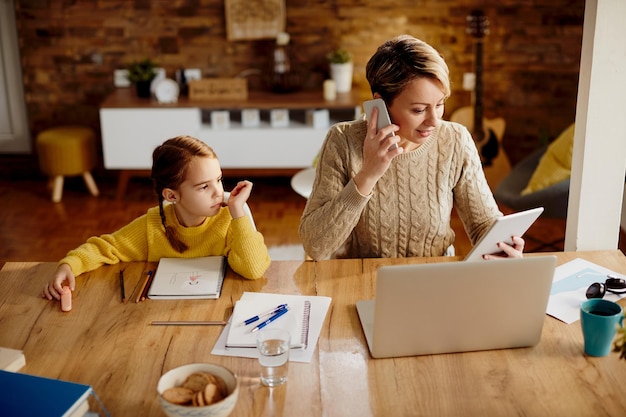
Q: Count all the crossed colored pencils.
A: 0